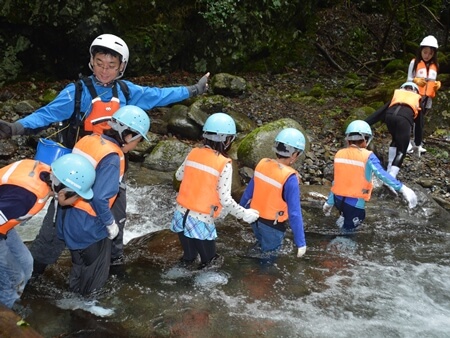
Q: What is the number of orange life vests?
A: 8